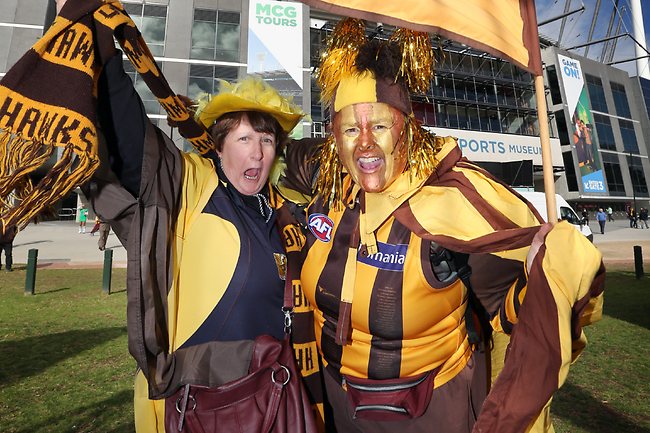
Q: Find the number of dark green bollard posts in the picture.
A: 3